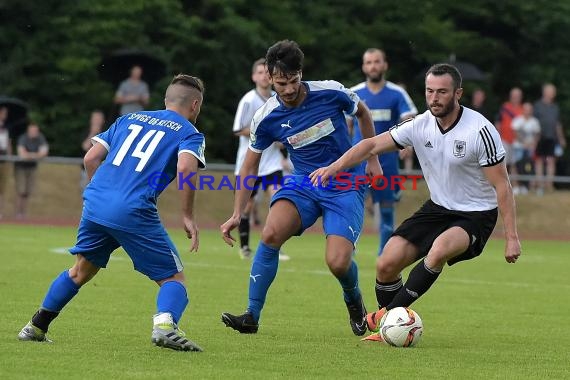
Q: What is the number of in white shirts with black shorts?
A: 2